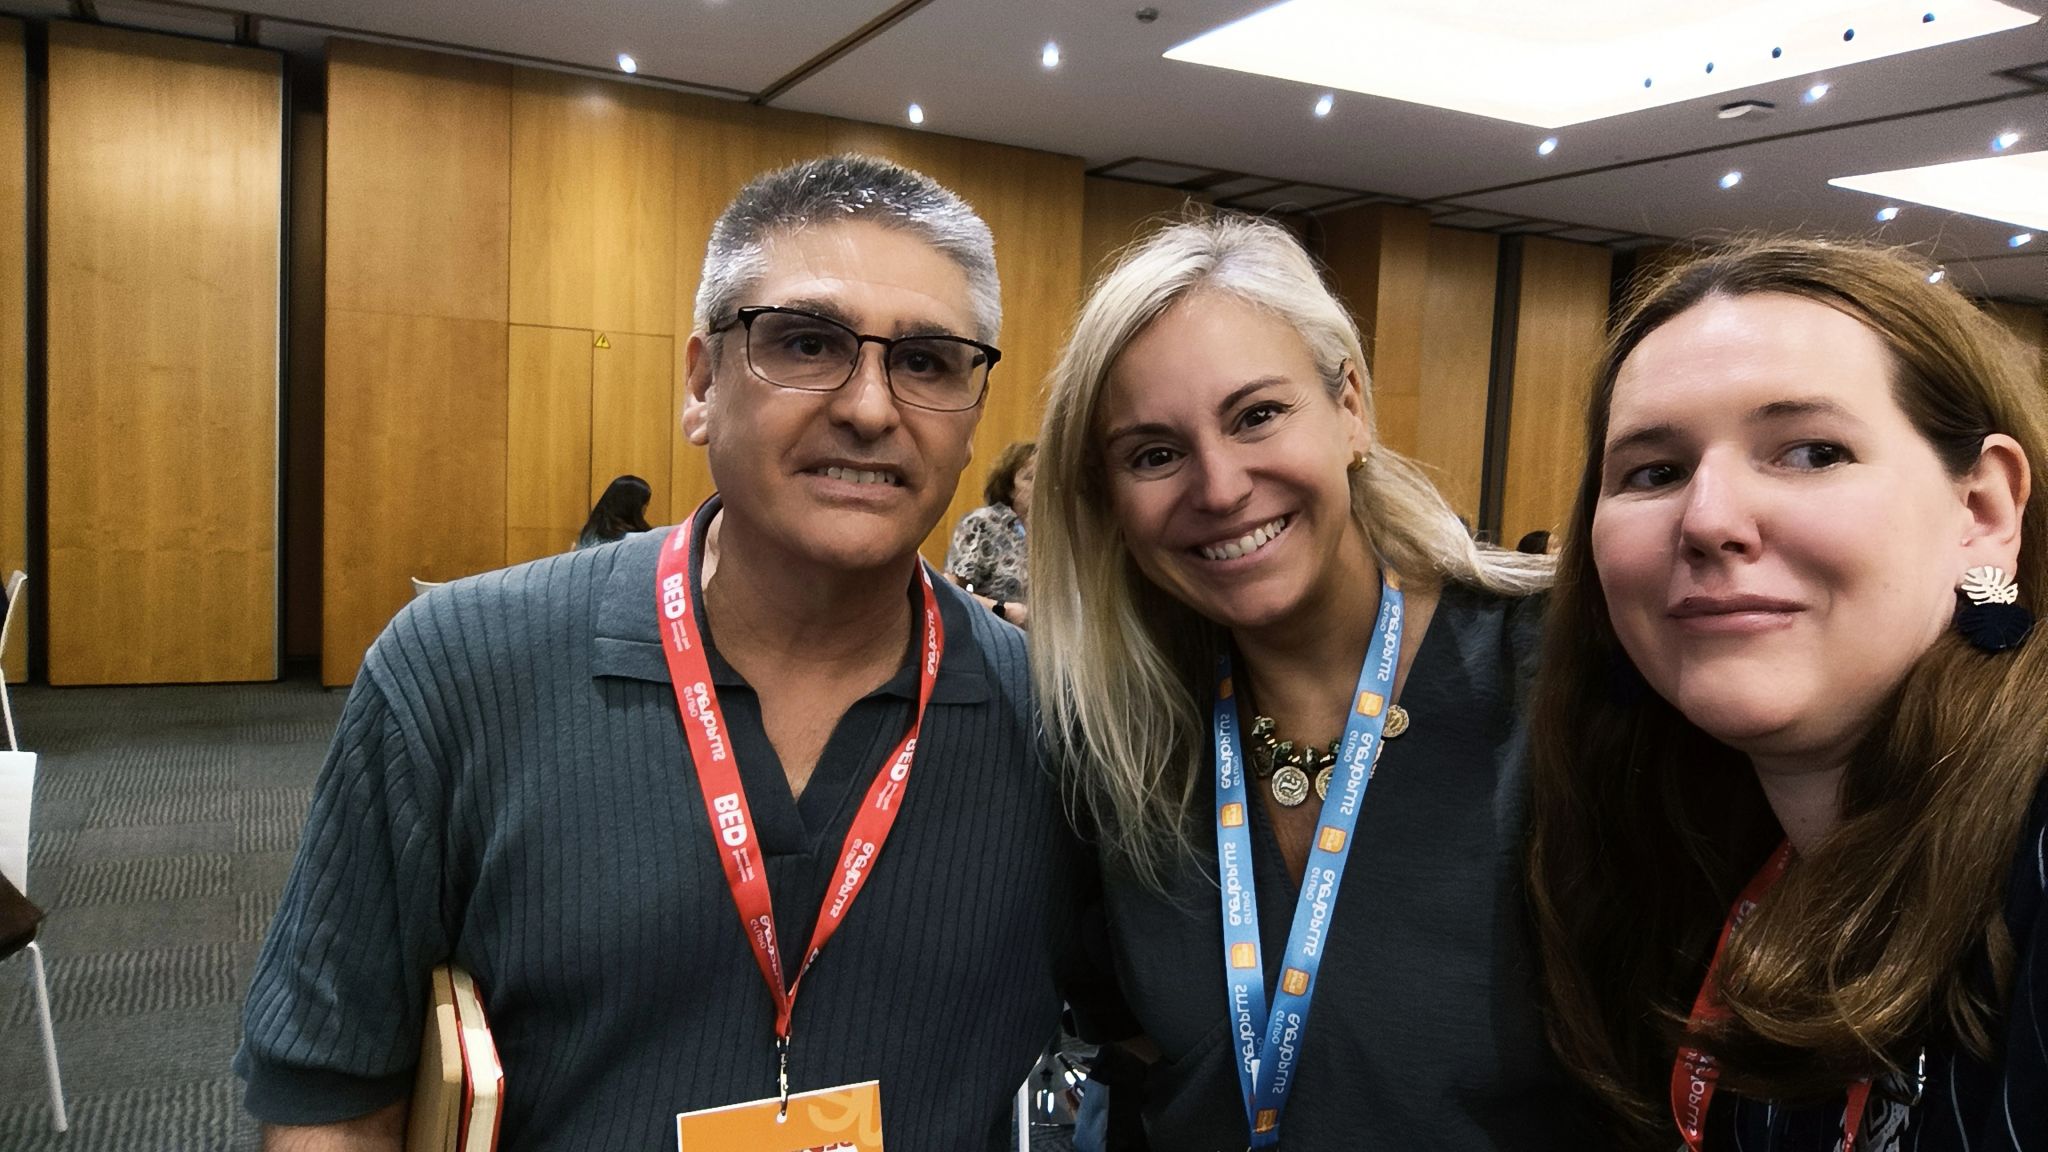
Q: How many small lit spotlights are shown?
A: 11